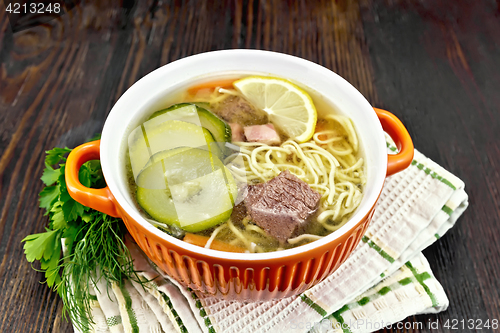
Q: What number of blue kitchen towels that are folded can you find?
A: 0